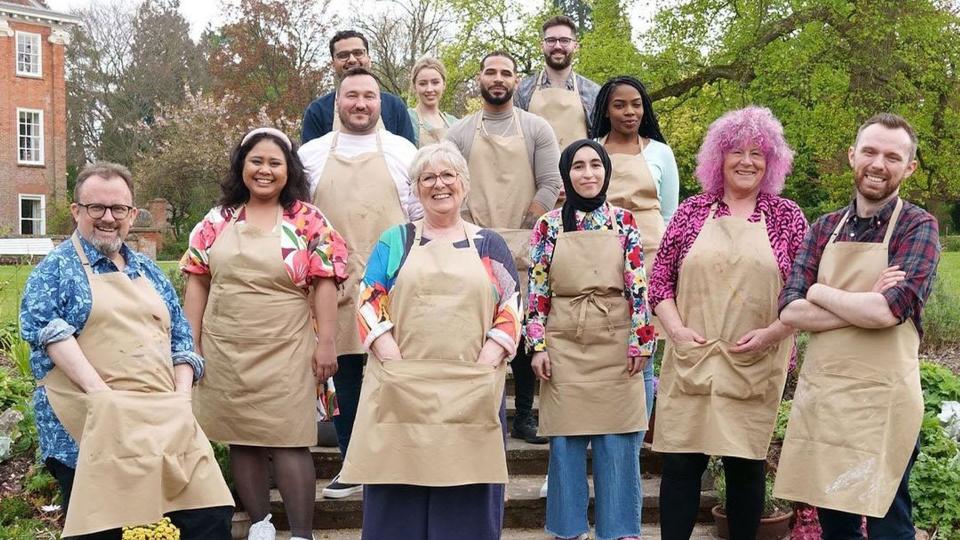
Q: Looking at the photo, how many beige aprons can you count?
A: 12